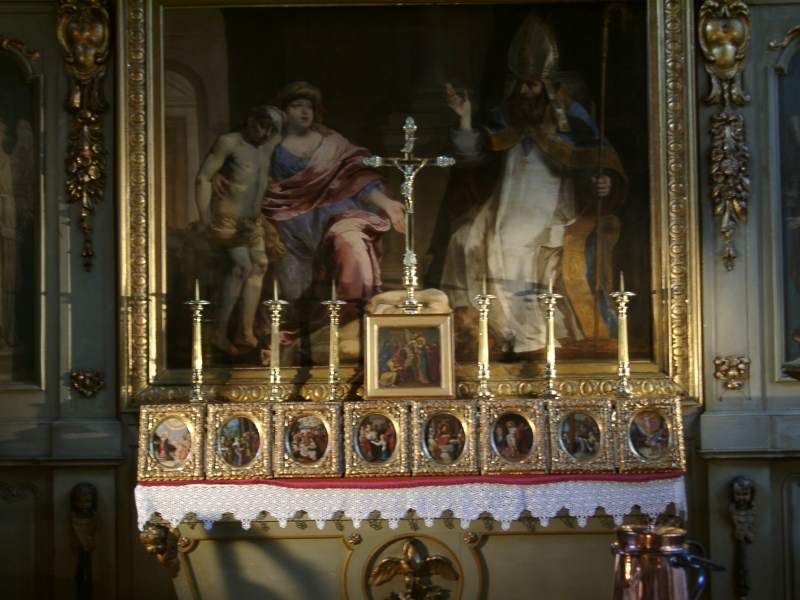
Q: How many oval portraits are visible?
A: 8